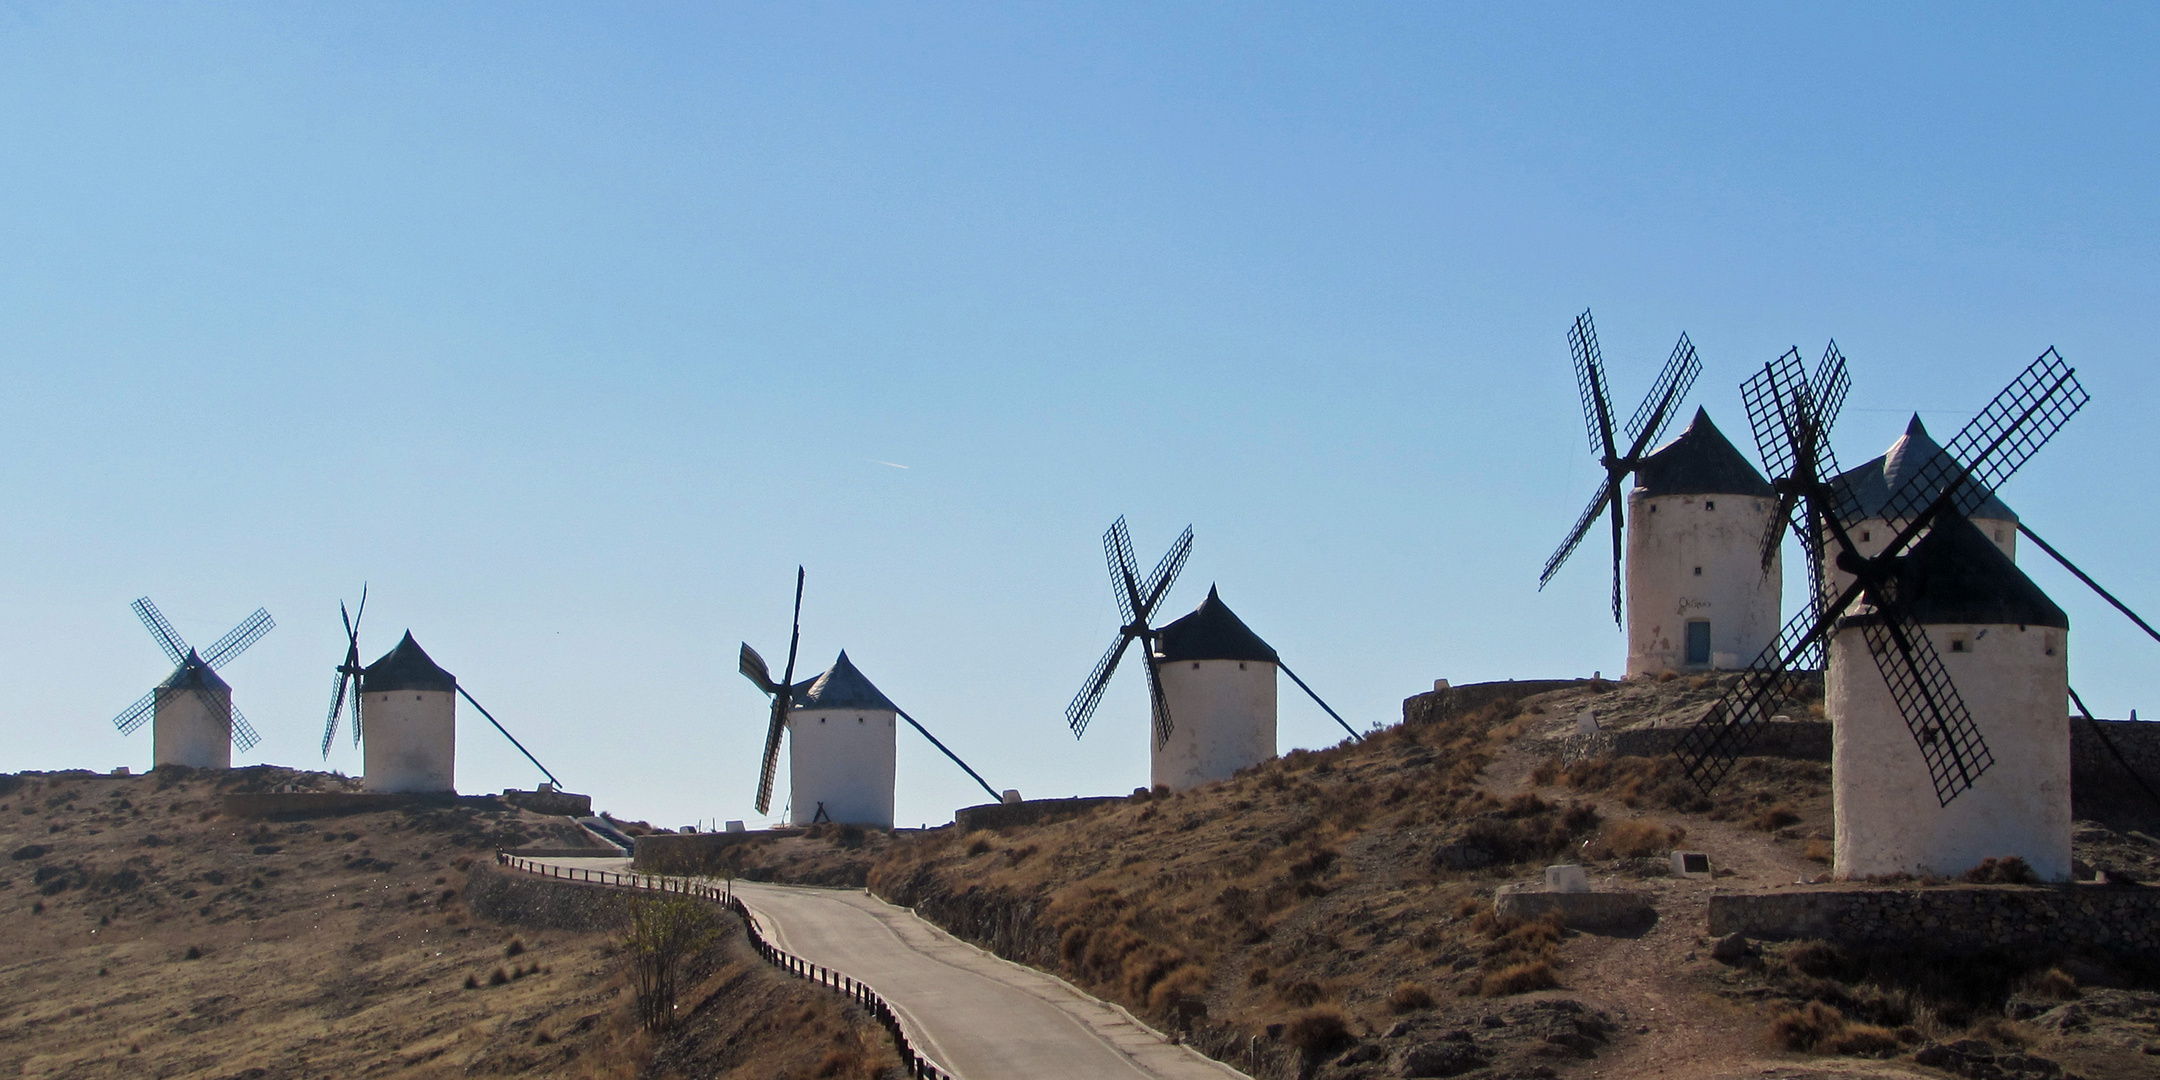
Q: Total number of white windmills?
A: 7